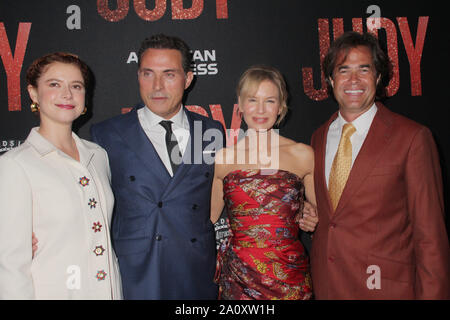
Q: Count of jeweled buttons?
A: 5